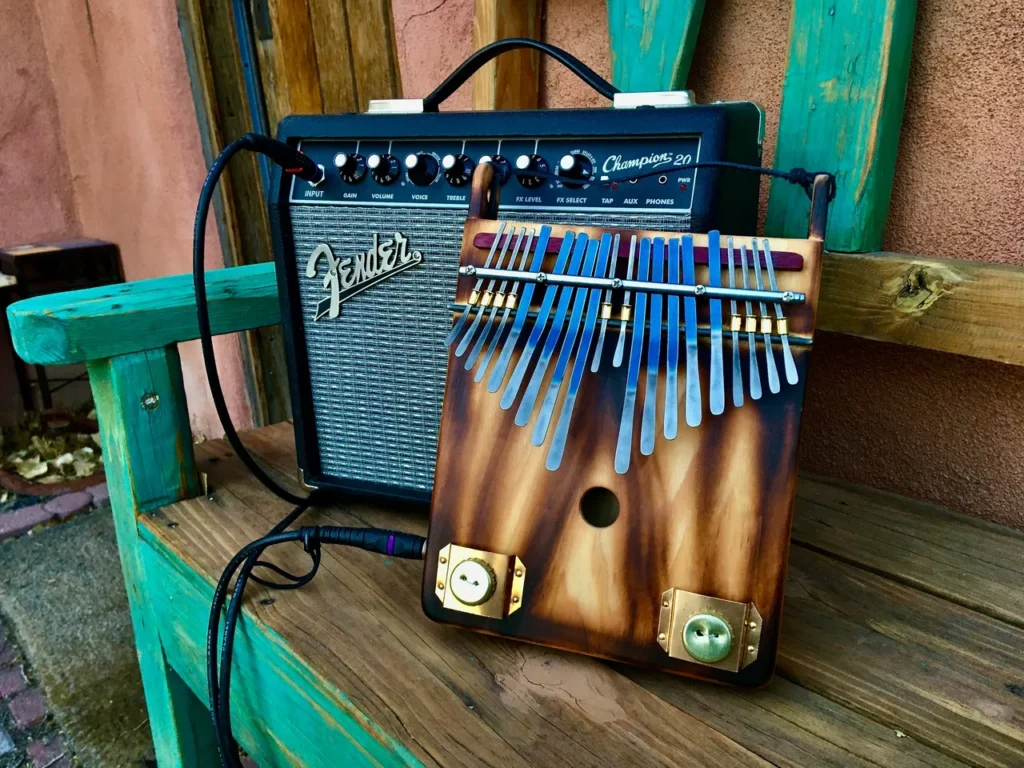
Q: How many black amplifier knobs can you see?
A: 7